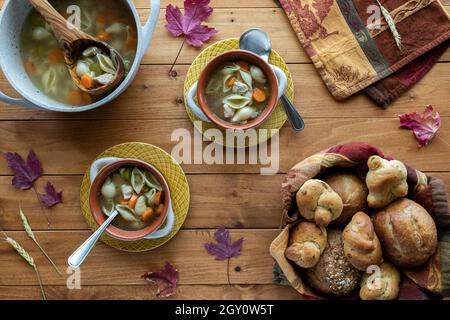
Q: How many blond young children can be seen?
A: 0